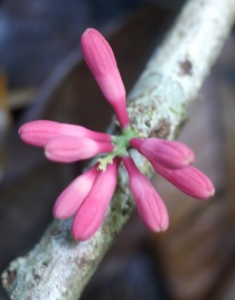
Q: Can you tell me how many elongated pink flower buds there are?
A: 8